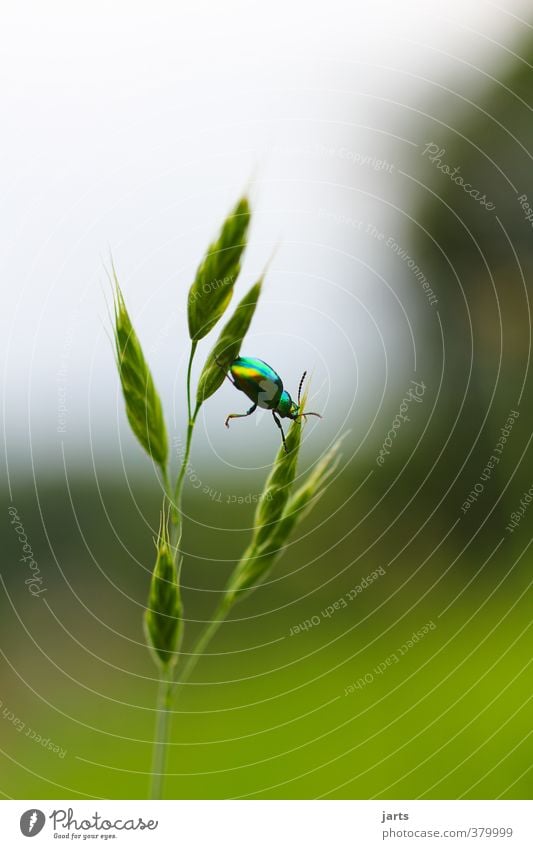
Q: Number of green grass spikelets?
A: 6